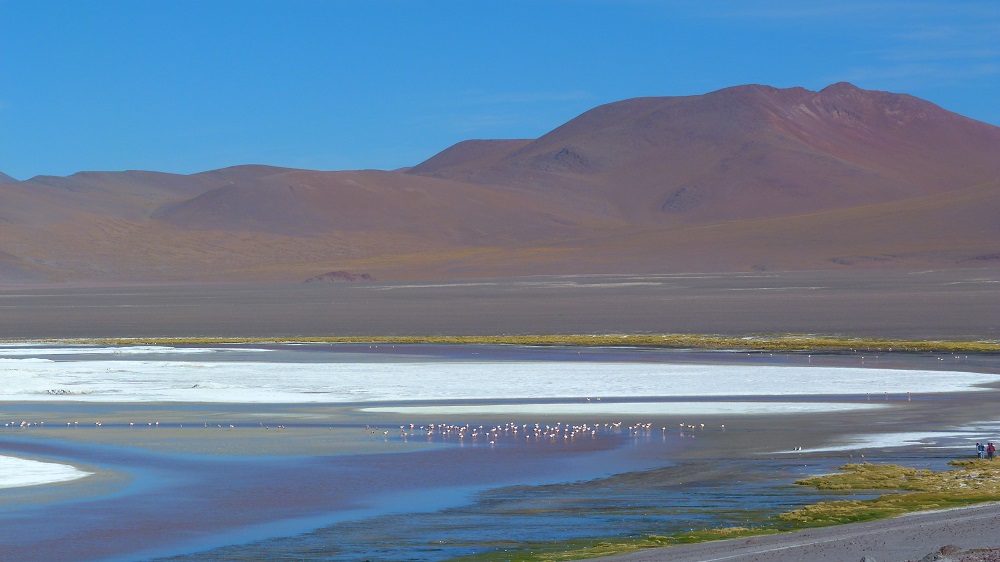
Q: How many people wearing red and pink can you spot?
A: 2